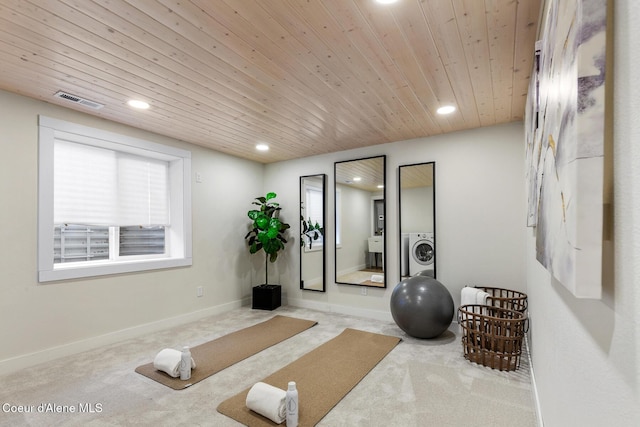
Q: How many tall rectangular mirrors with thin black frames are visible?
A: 3